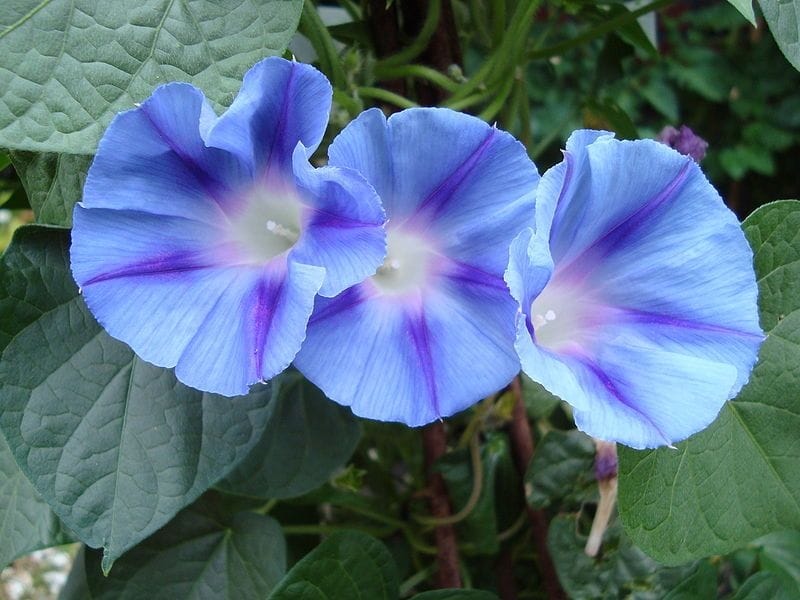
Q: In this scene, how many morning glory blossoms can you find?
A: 3